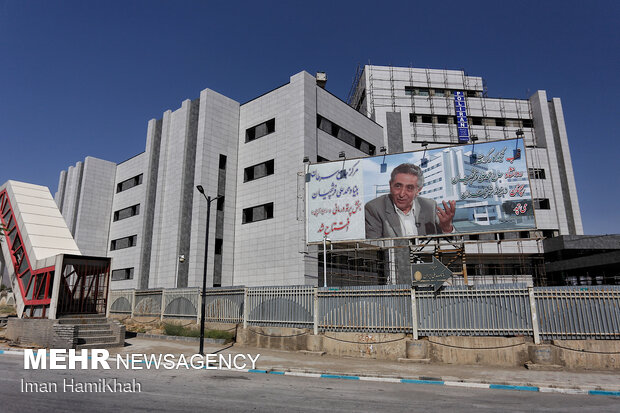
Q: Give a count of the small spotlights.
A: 6